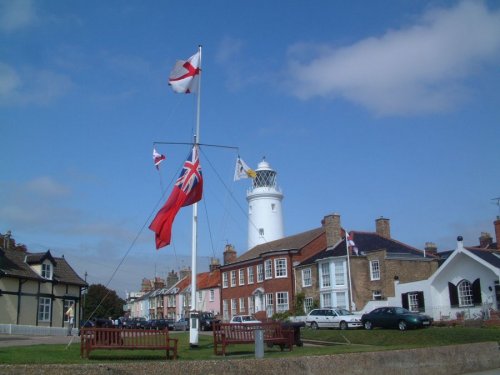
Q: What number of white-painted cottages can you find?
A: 1